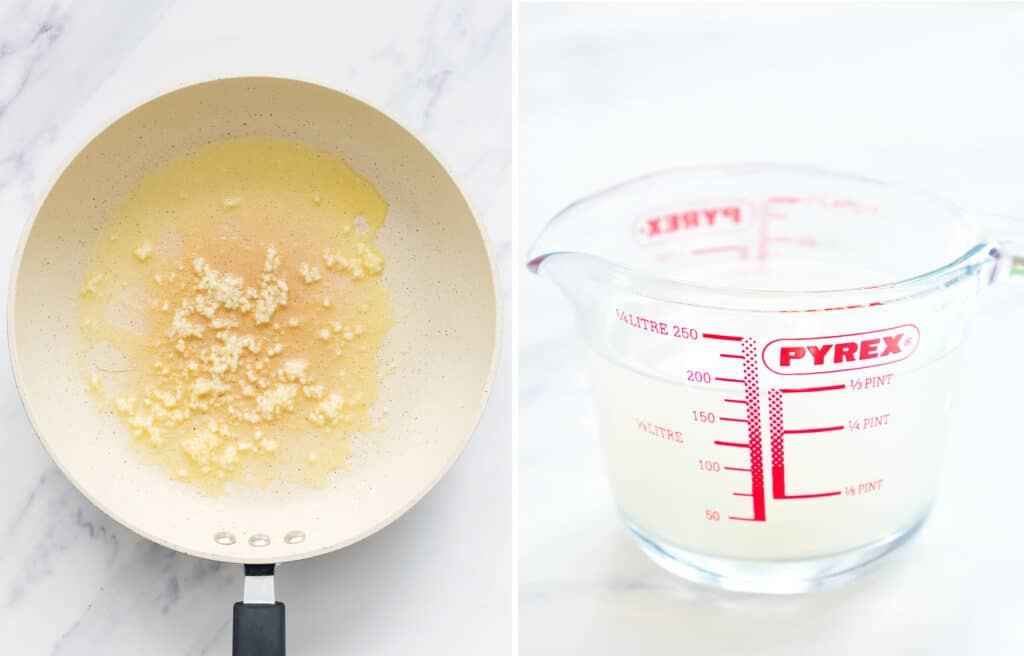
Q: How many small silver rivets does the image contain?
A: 3